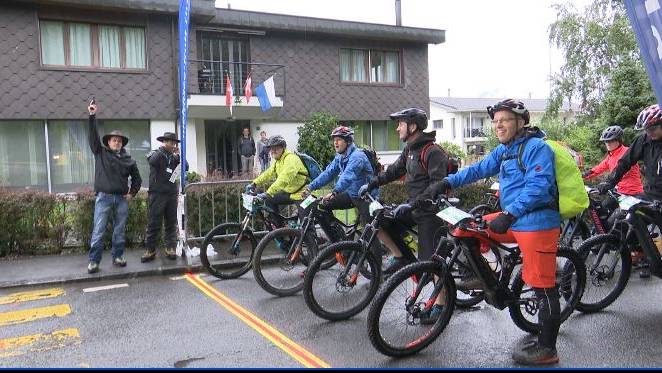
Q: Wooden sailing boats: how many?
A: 0